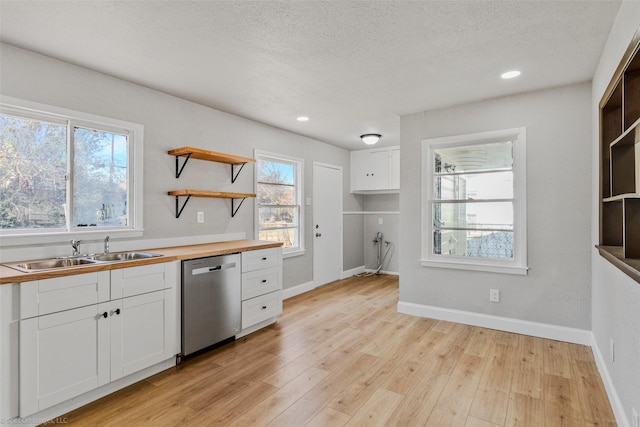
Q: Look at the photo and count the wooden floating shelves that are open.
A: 2